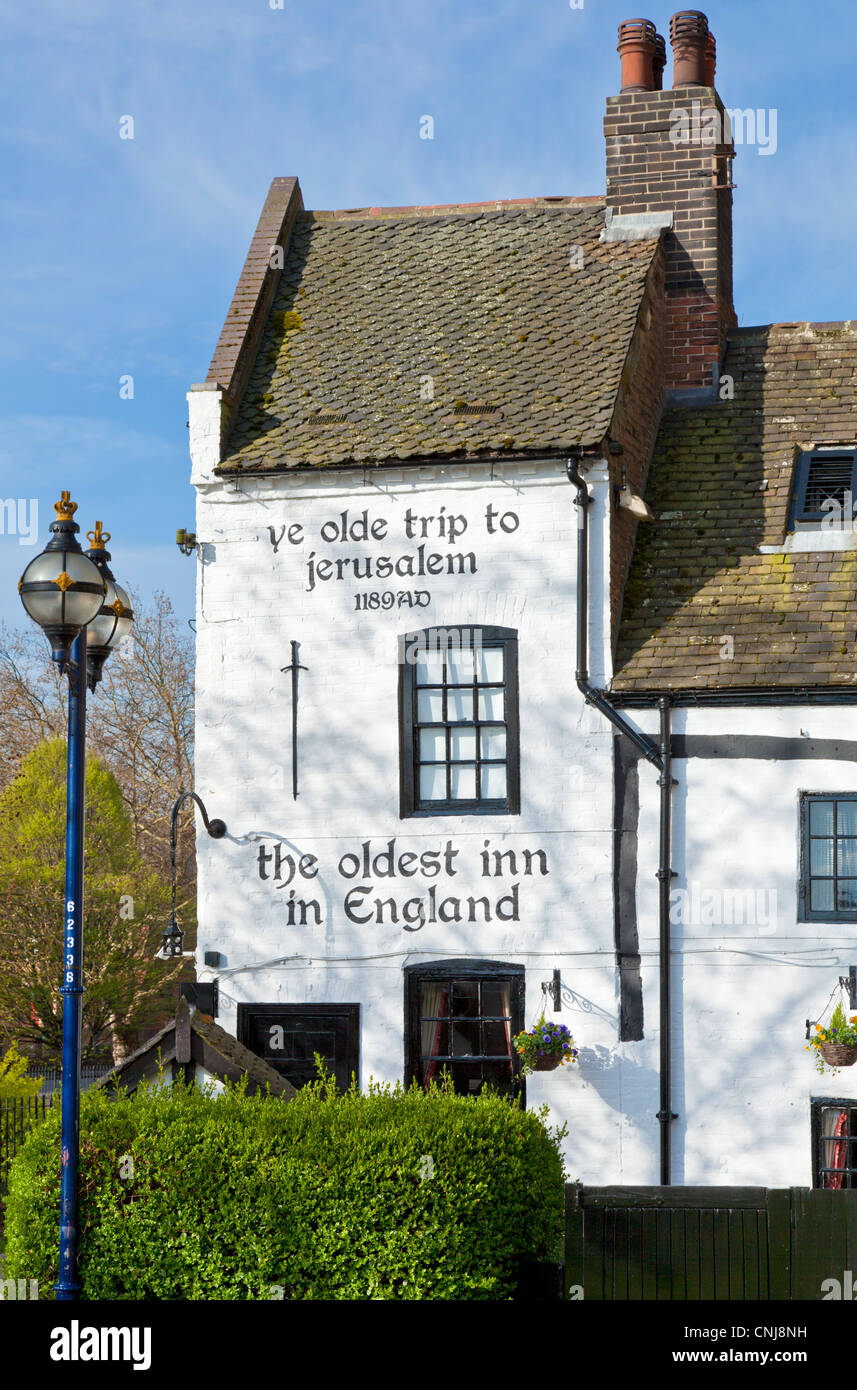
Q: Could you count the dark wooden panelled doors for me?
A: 1